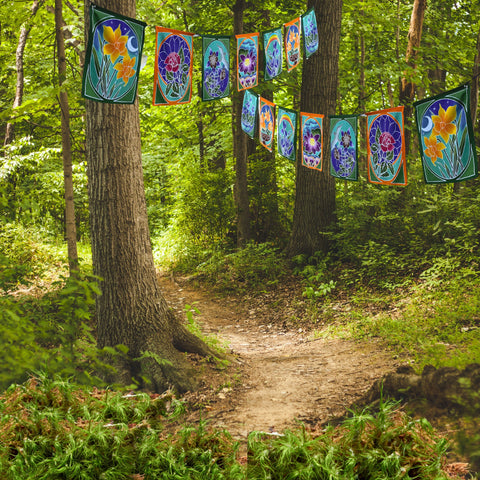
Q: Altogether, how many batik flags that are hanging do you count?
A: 14